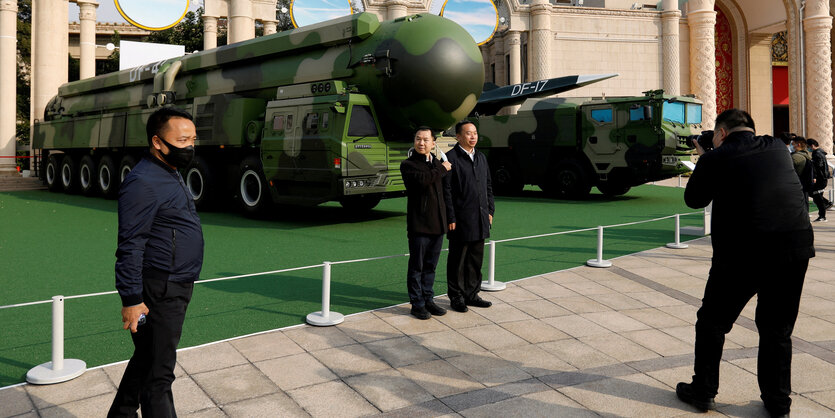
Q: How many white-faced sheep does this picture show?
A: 0